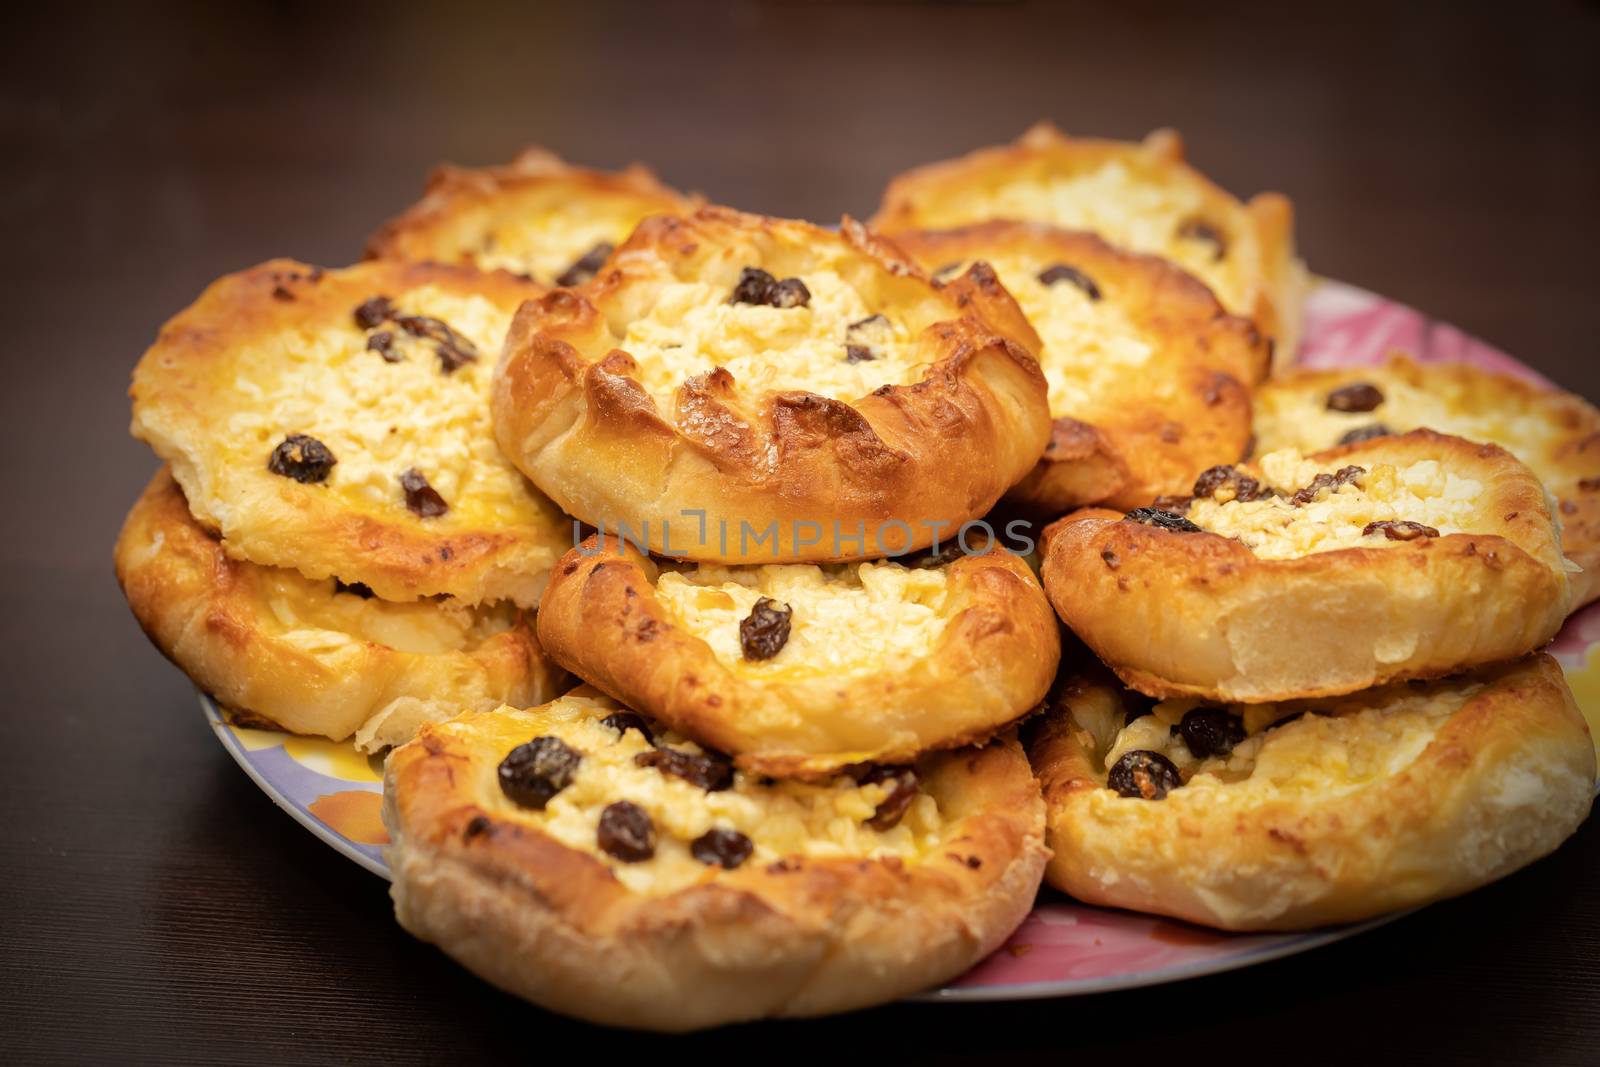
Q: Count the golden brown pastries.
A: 11